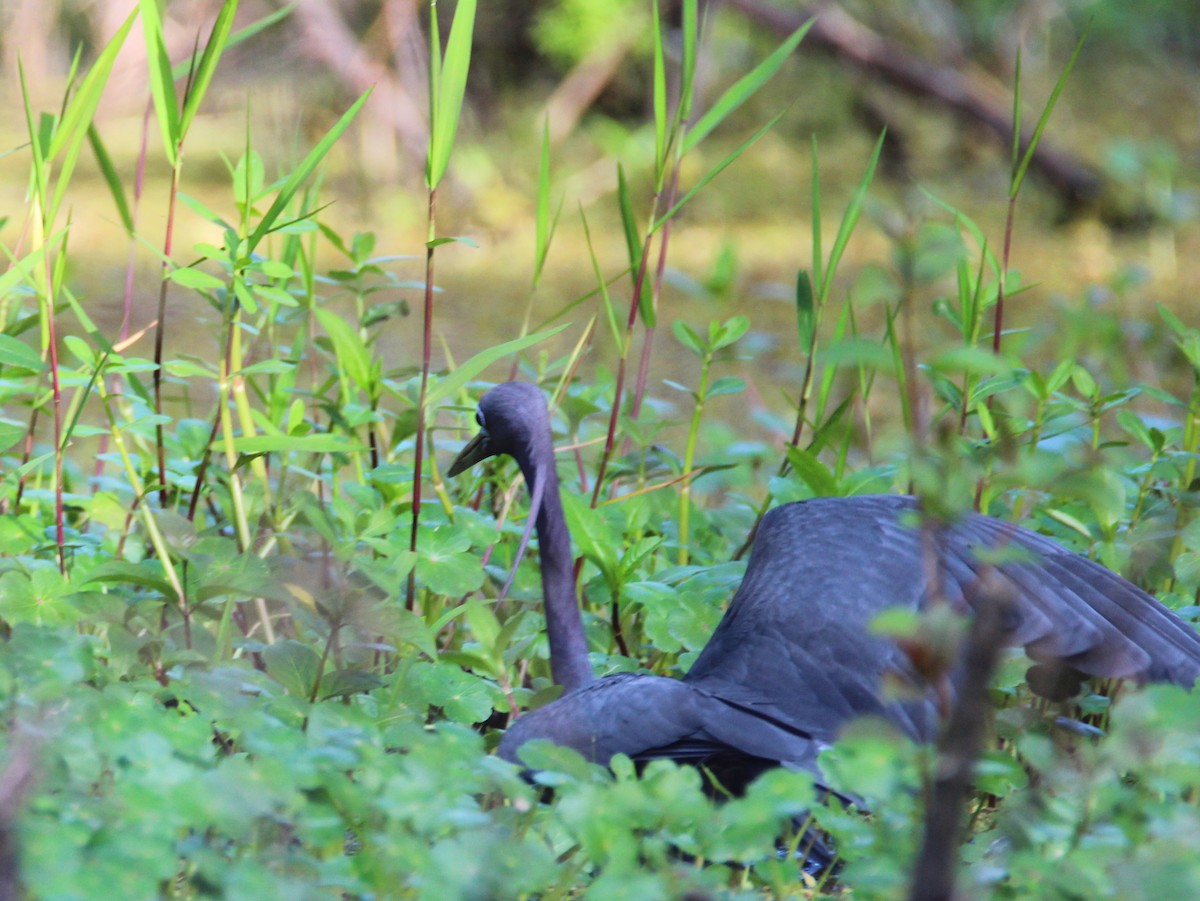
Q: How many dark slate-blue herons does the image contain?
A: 1